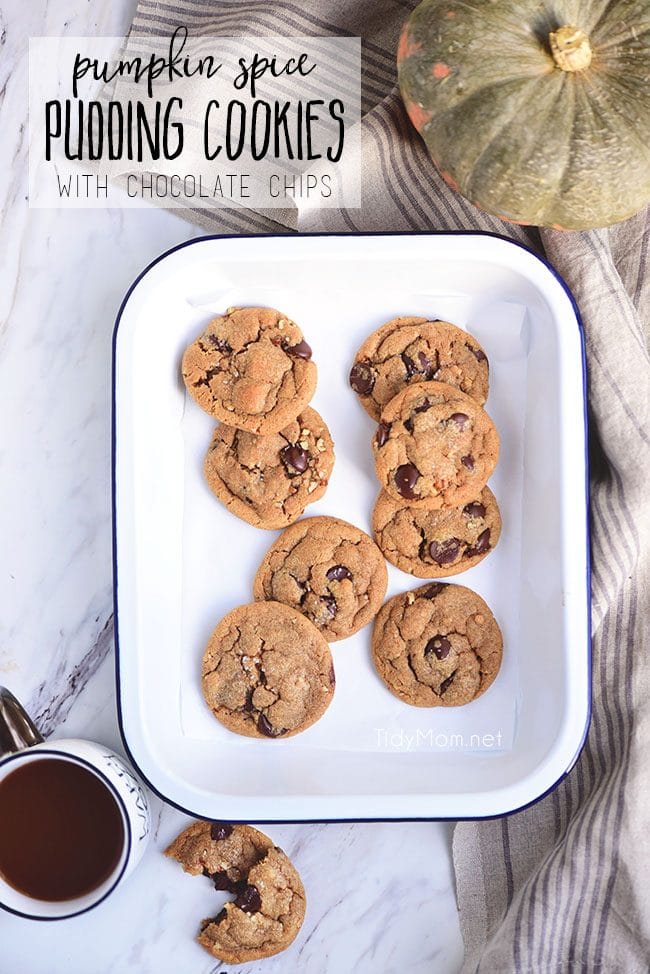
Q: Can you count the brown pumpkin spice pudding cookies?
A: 9